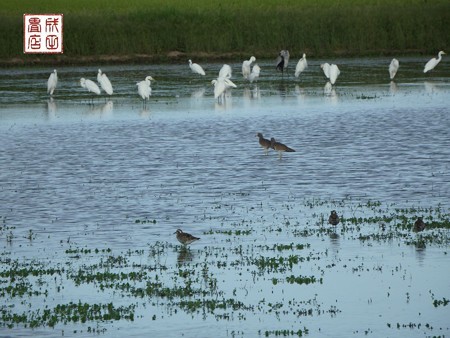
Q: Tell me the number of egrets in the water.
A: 14